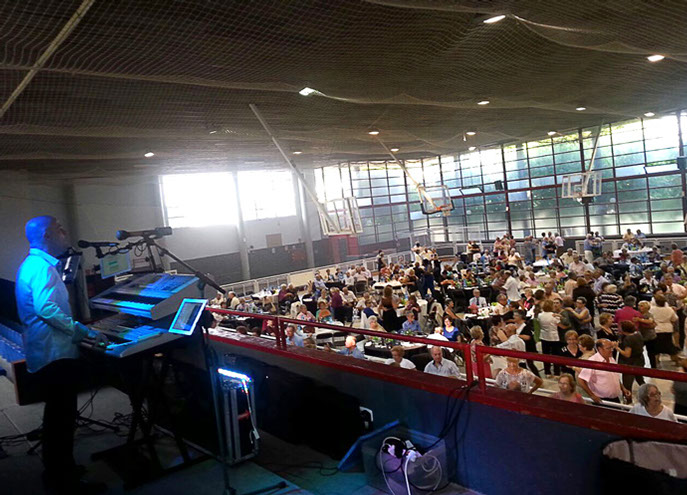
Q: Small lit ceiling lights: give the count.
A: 13